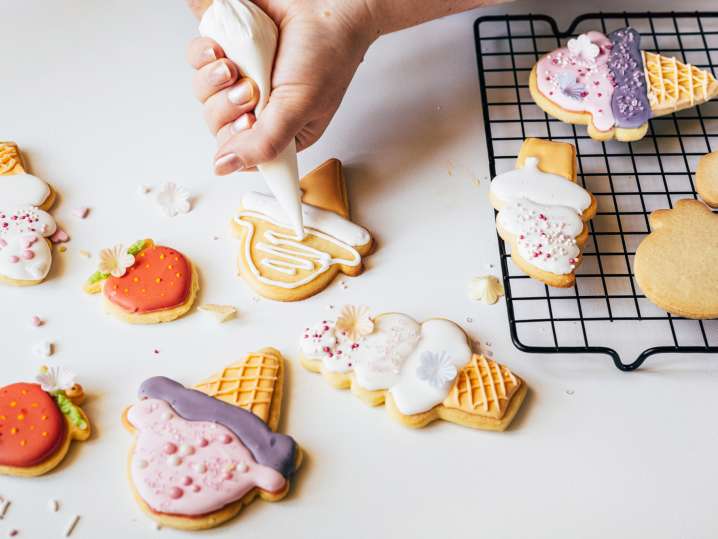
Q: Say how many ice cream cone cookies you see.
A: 6